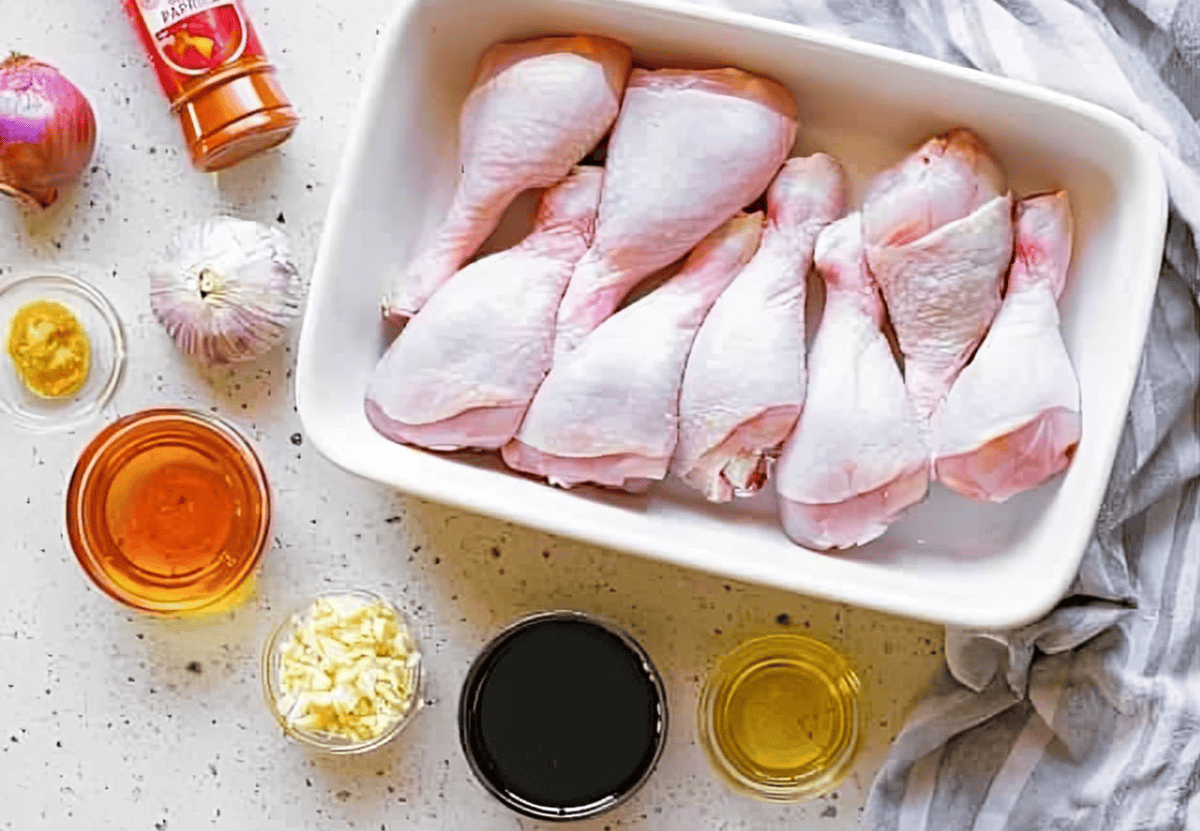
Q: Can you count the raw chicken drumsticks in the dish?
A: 8